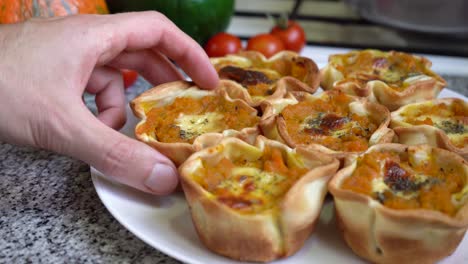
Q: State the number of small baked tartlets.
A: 7